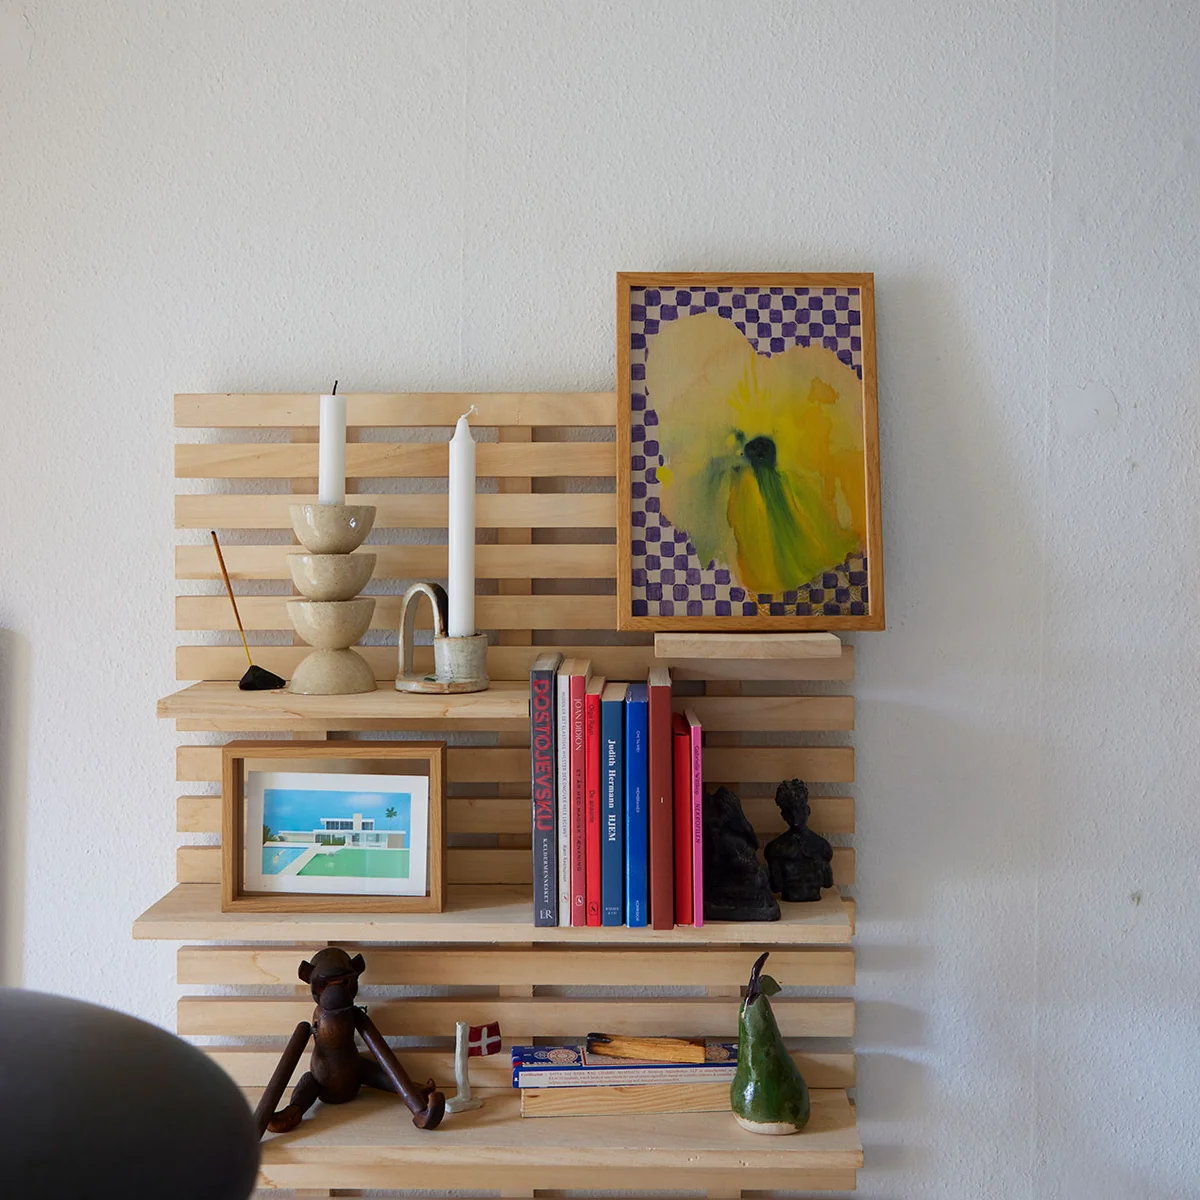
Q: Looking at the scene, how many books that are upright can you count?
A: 9